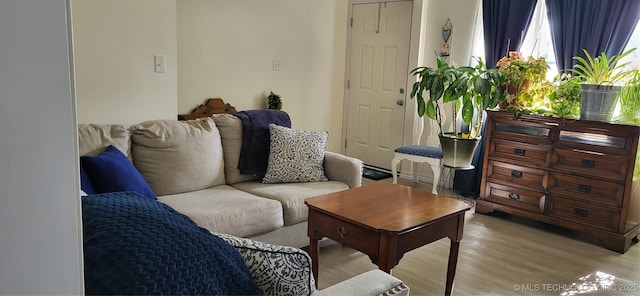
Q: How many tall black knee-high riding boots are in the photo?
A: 0